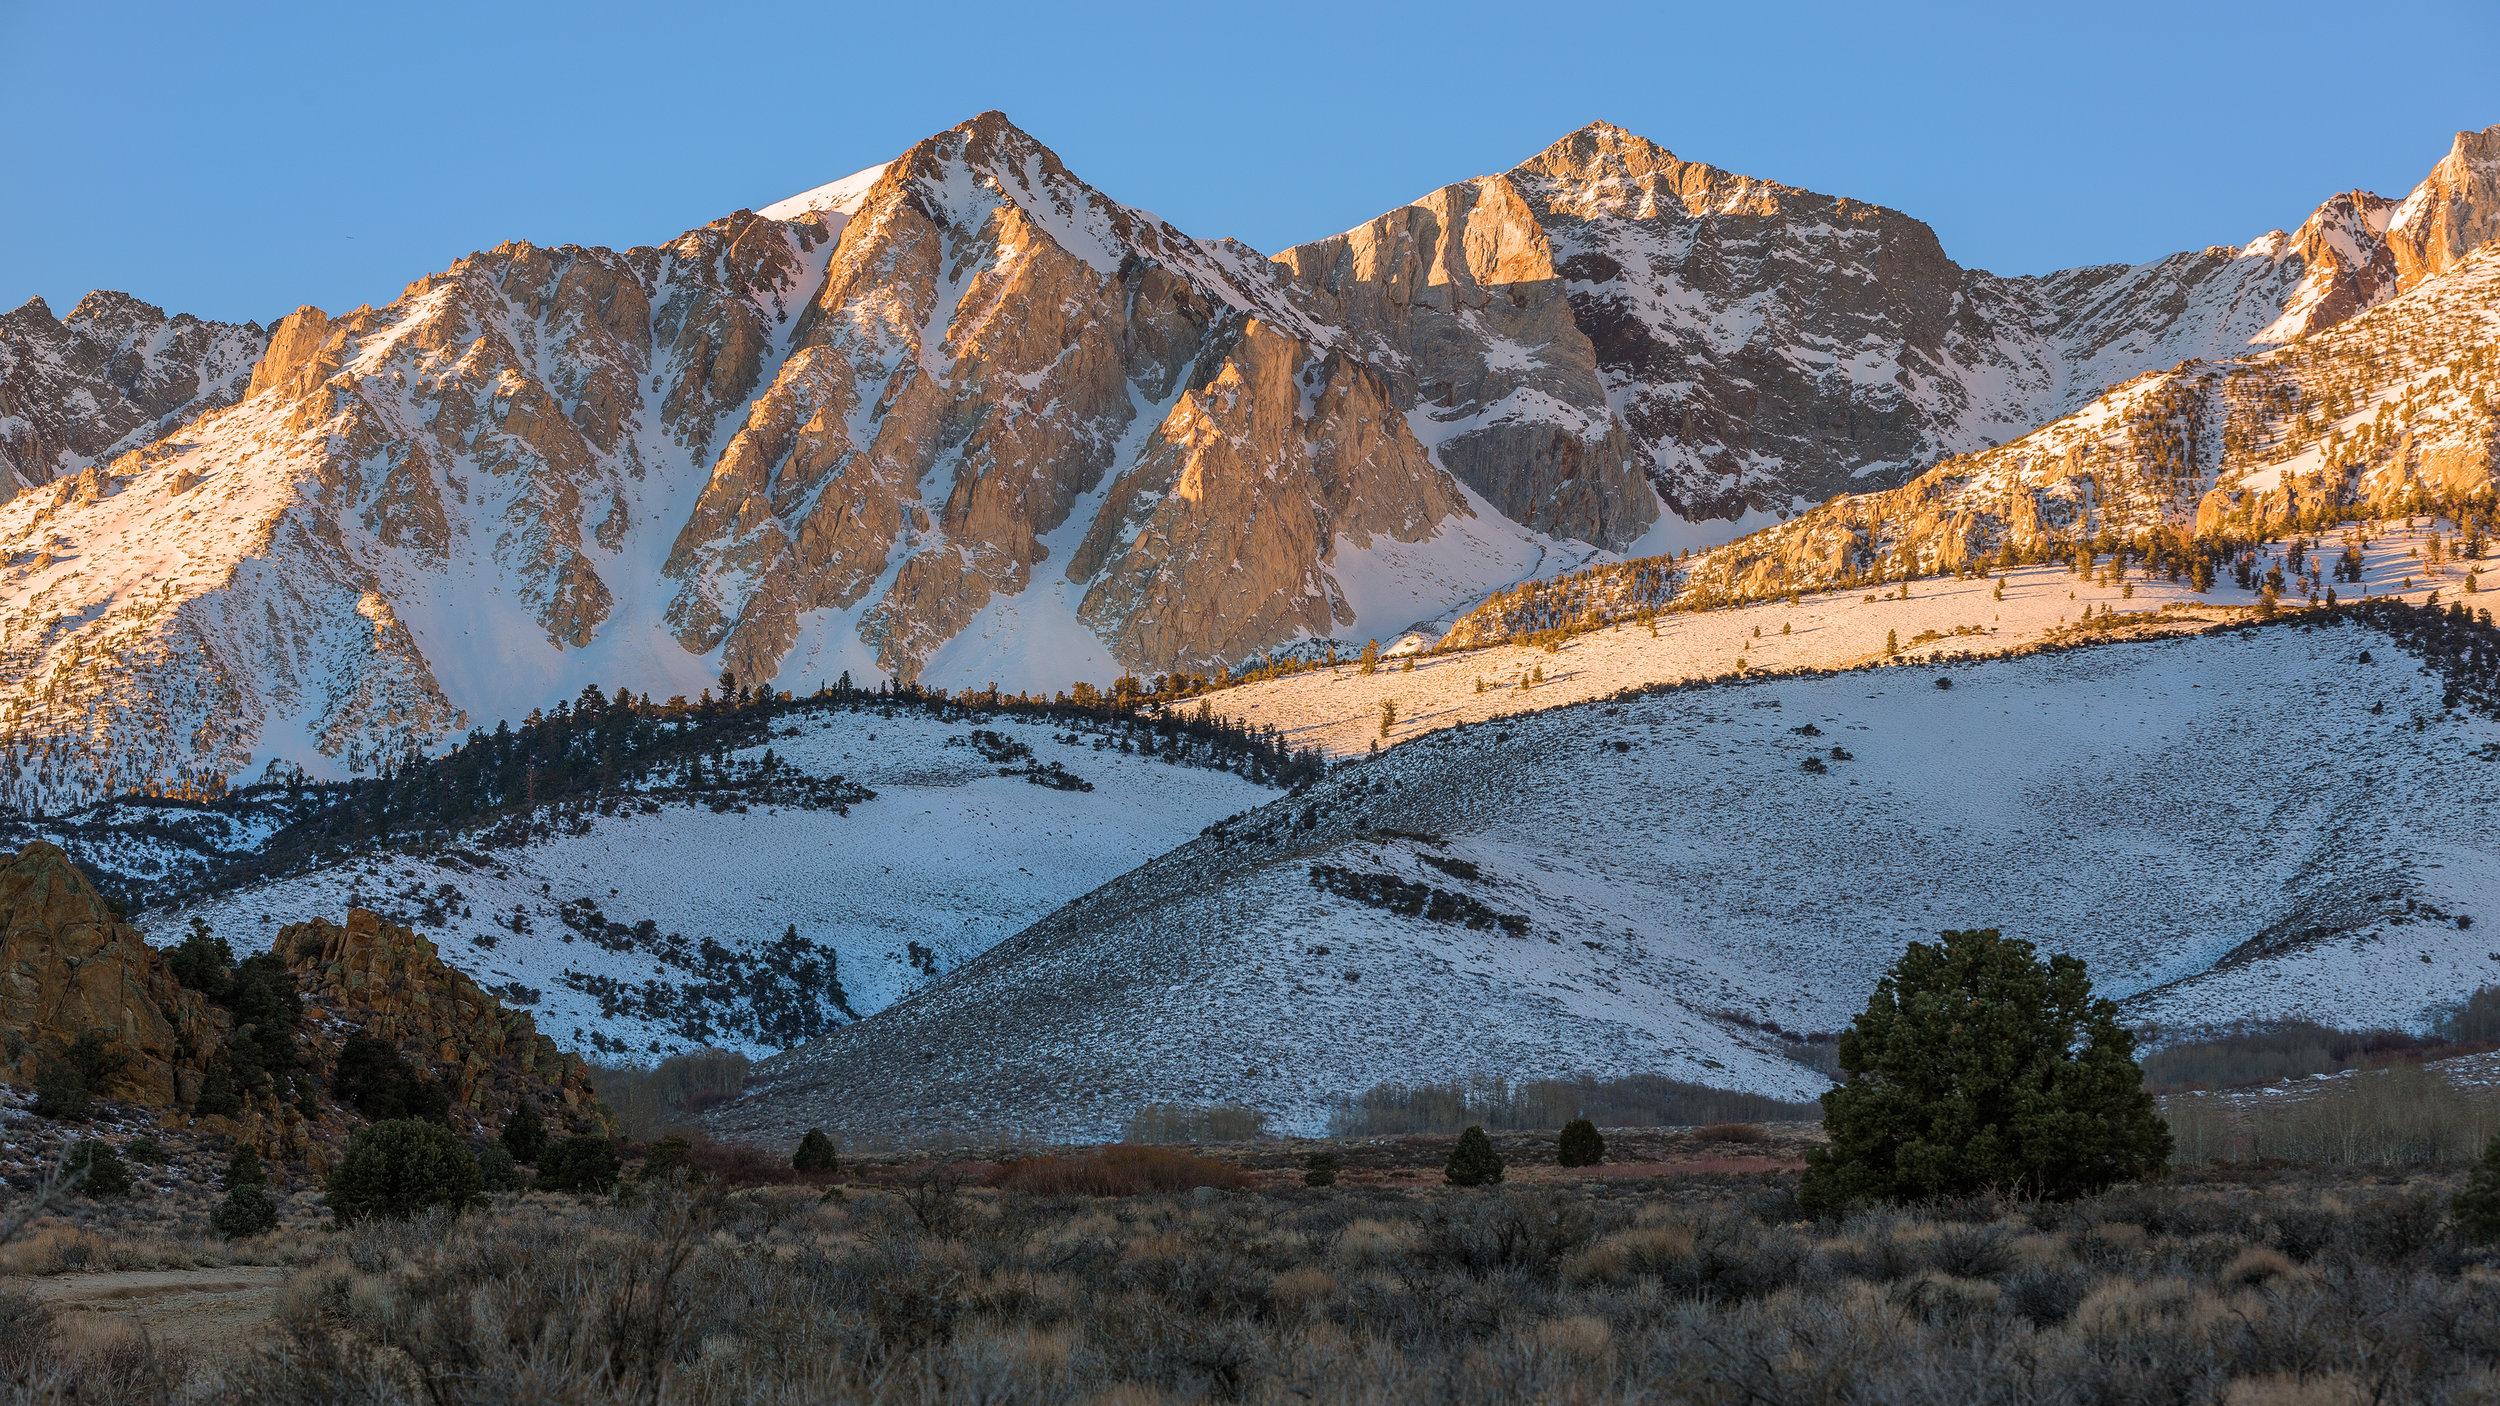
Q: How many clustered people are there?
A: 0